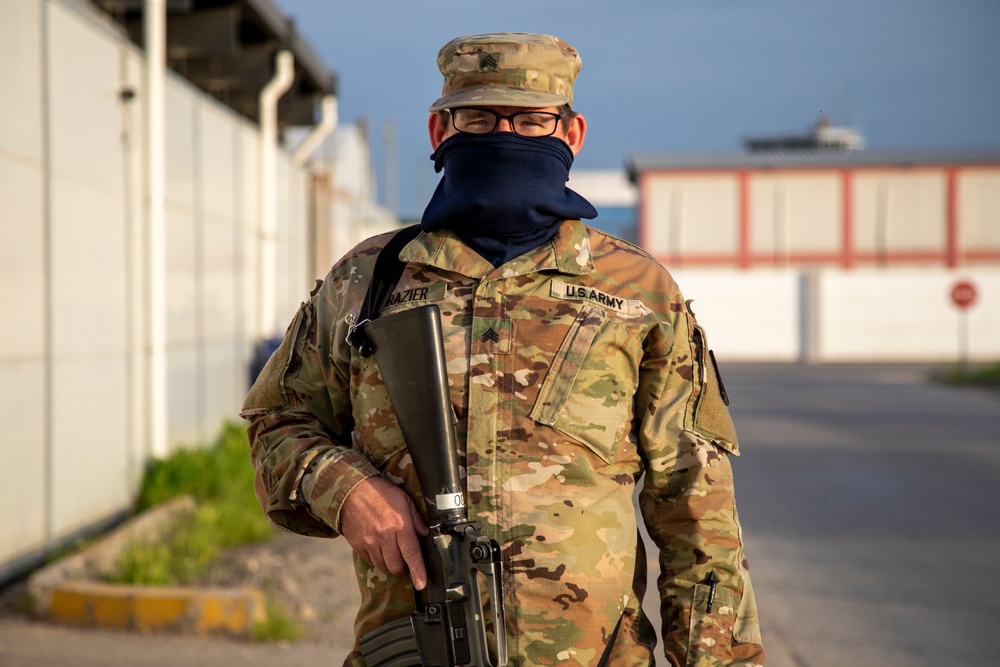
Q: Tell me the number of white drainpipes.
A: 3